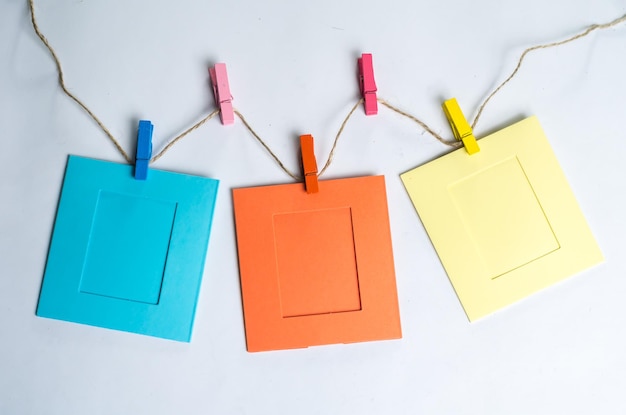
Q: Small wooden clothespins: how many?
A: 5